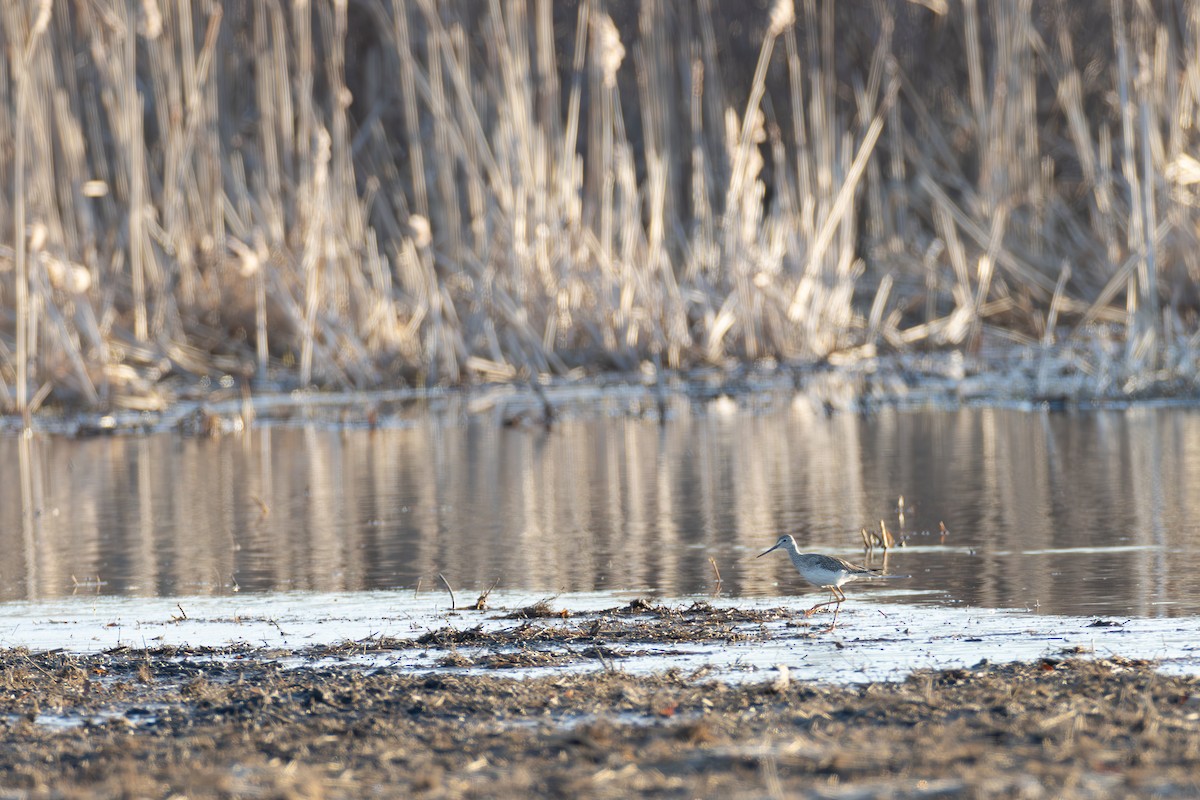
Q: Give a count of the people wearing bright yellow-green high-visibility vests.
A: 0